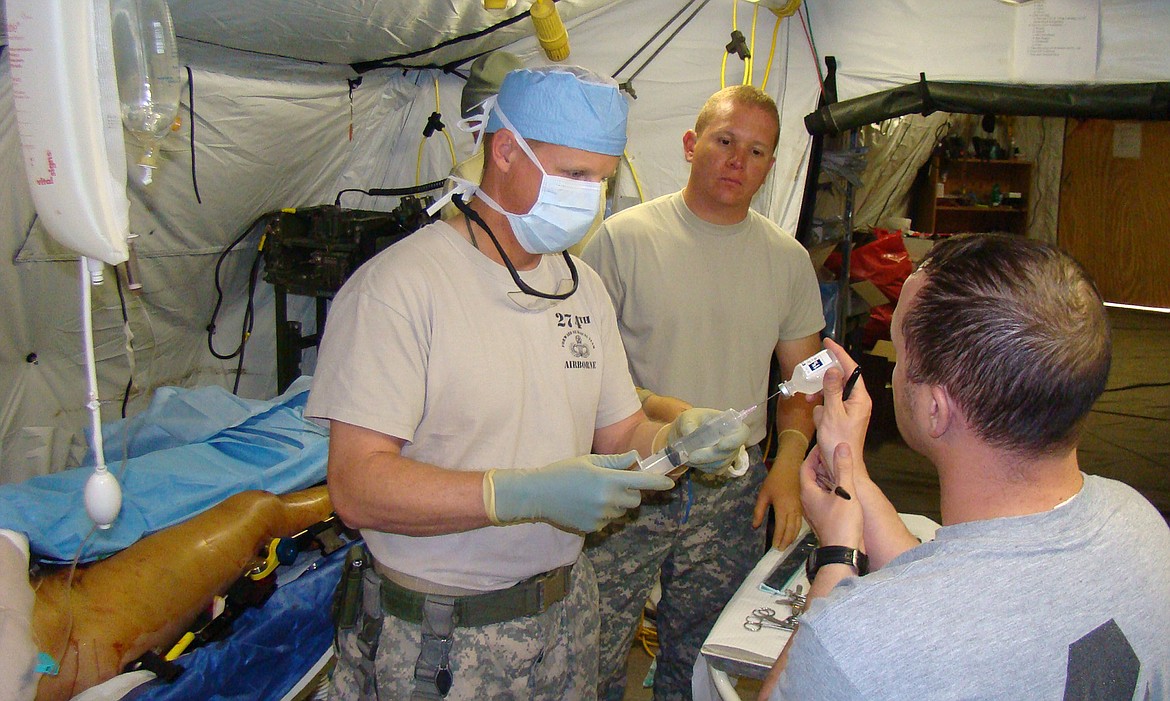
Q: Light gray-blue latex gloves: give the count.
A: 2